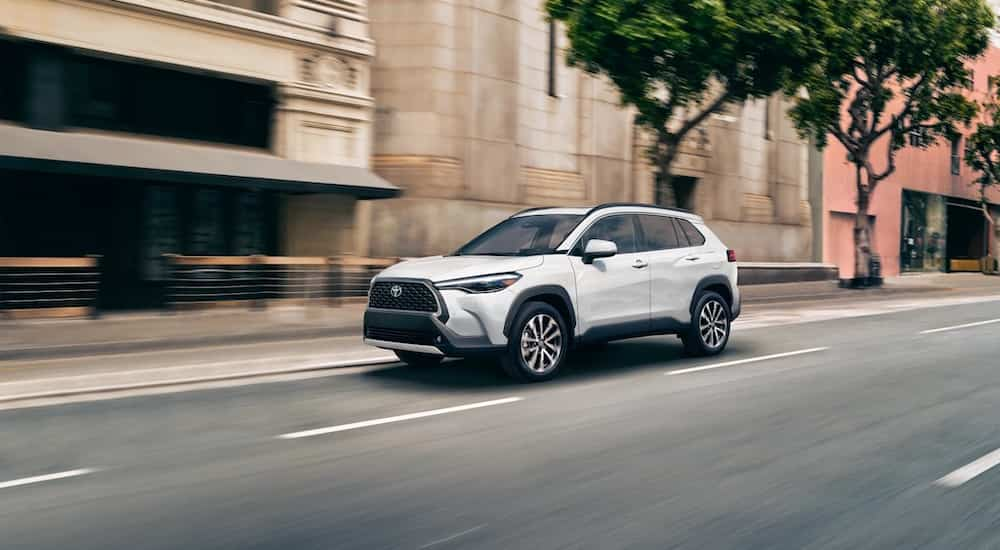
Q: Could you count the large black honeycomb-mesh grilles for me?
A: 1